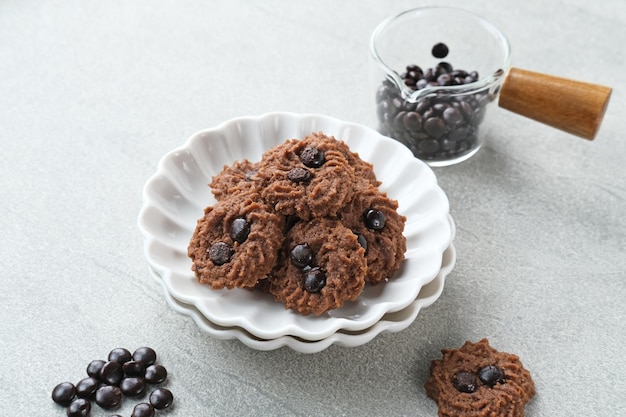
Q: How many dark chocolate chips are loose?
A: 14